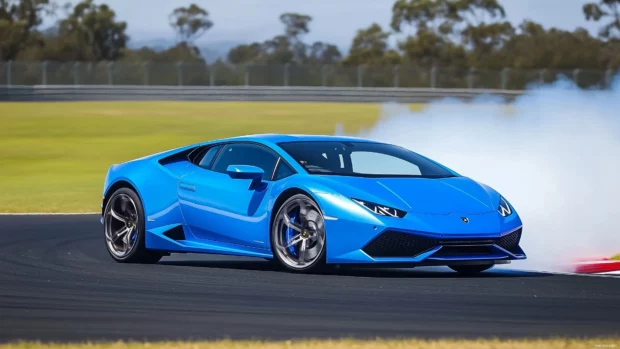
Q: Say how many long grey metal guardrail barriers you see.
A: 1